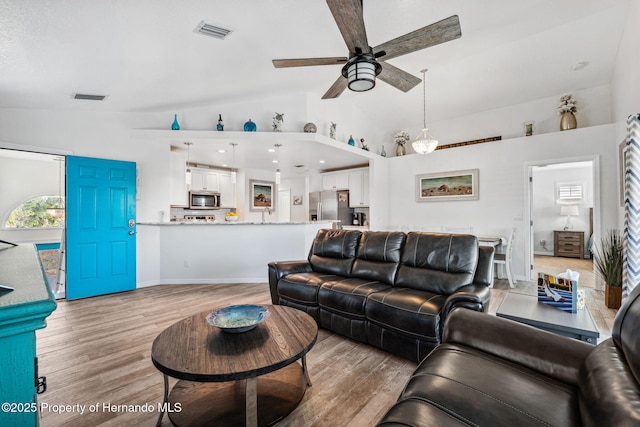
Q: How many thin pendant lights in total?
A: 3